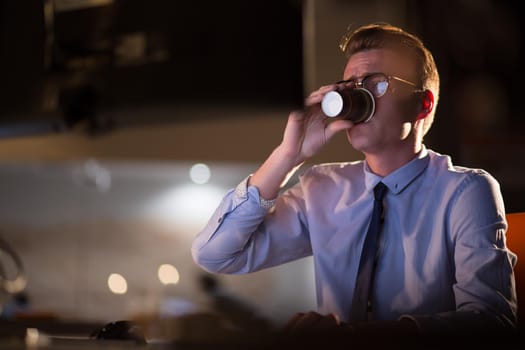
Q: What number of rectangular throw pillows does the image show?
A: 0